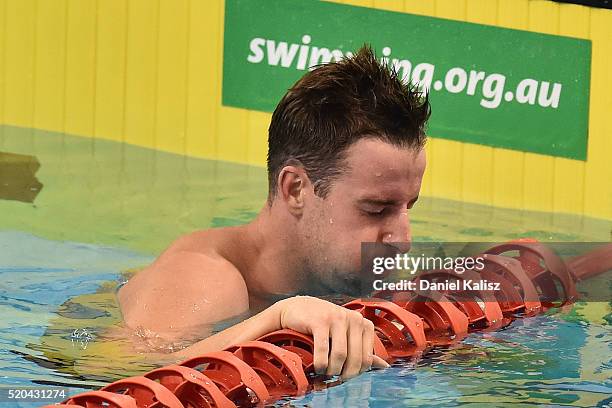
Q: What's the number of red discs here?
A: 13